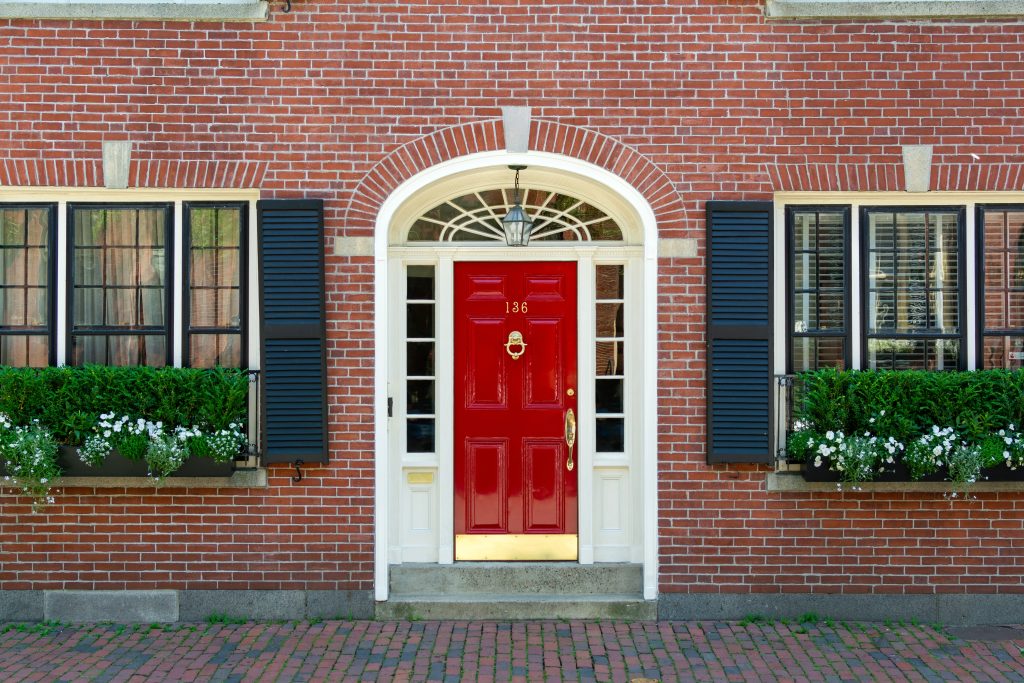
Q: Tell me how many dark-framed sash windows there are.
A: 6